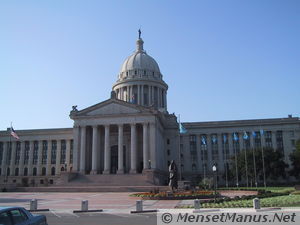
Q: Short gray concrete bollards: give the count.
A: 5